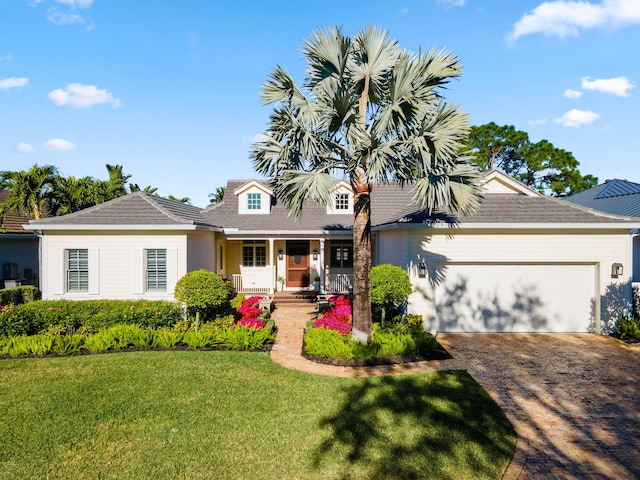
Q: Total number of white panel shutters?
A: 4